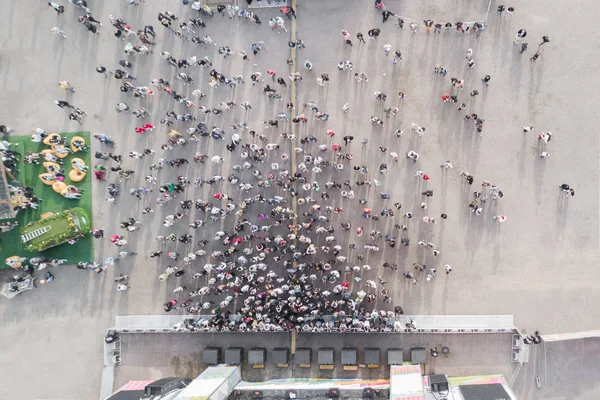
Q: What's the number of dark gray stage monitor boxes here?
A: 10